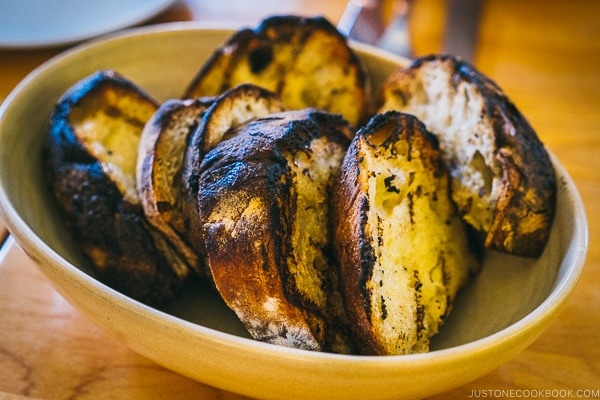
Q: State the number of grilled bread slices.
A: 7